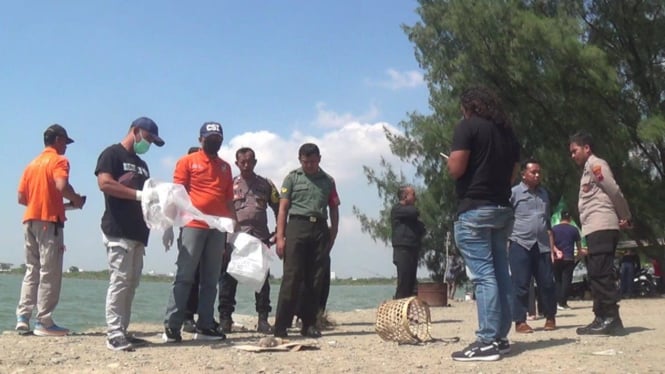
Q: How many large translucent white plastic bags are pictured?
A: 2